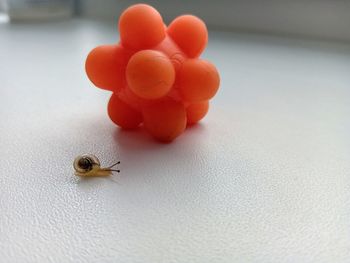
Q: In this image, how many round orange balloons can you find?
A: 8